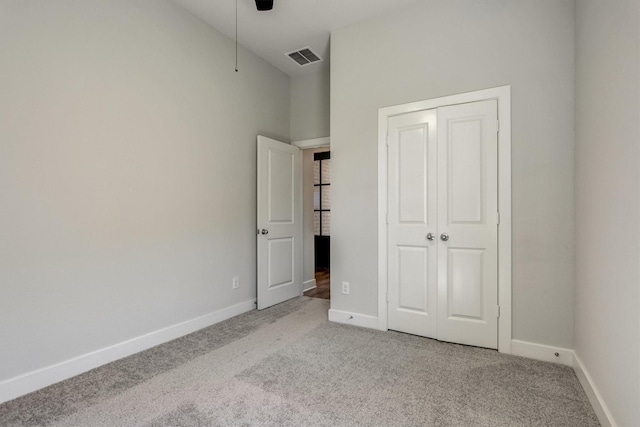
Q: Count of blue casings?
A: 0